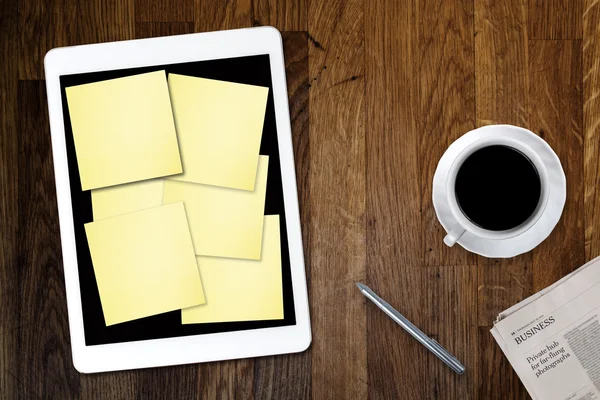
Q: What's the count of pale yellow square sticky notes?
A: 6